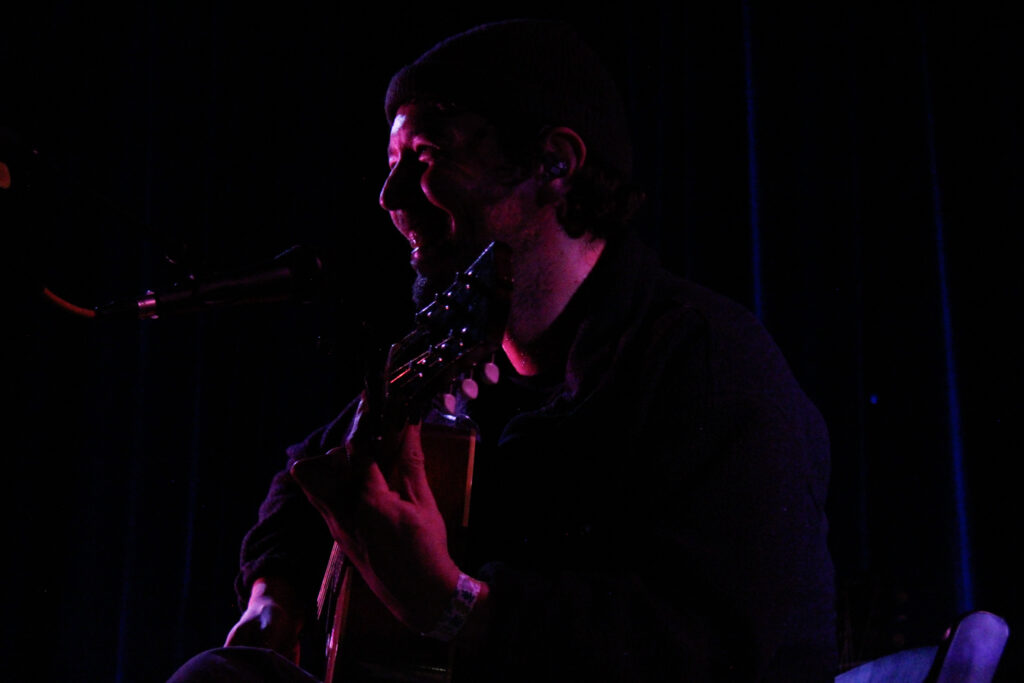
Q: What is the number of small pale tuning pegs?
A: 3